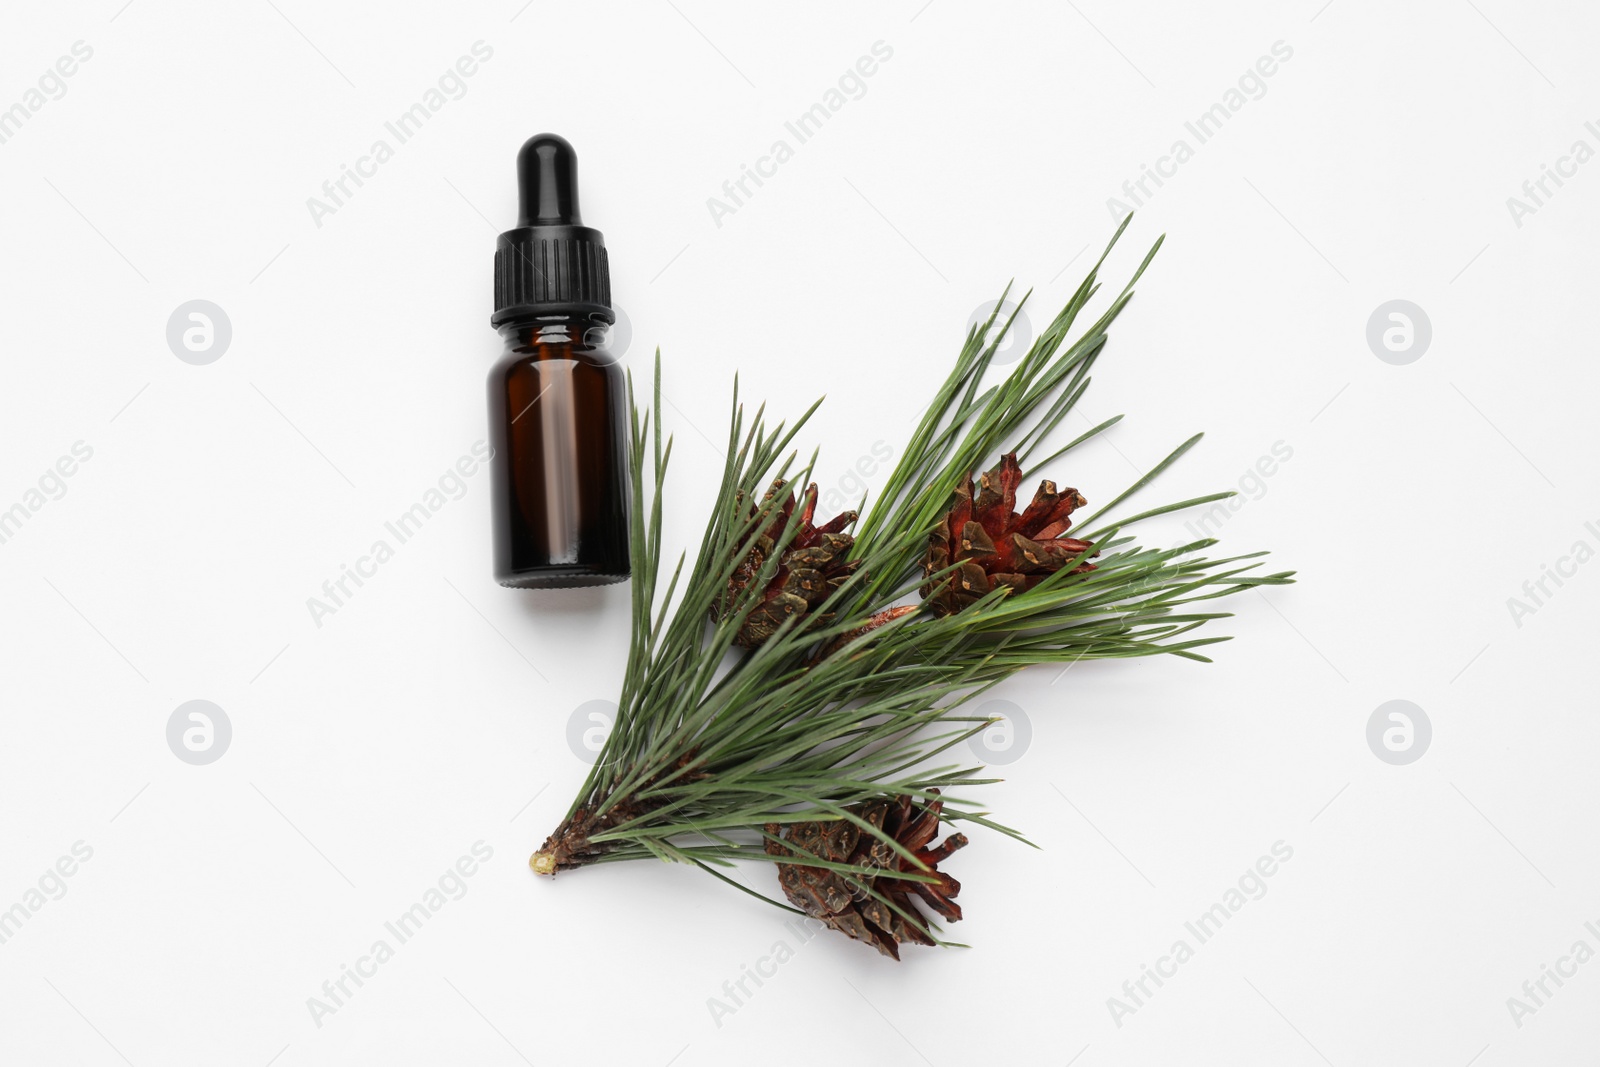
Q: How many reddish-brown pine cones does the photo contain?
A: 3